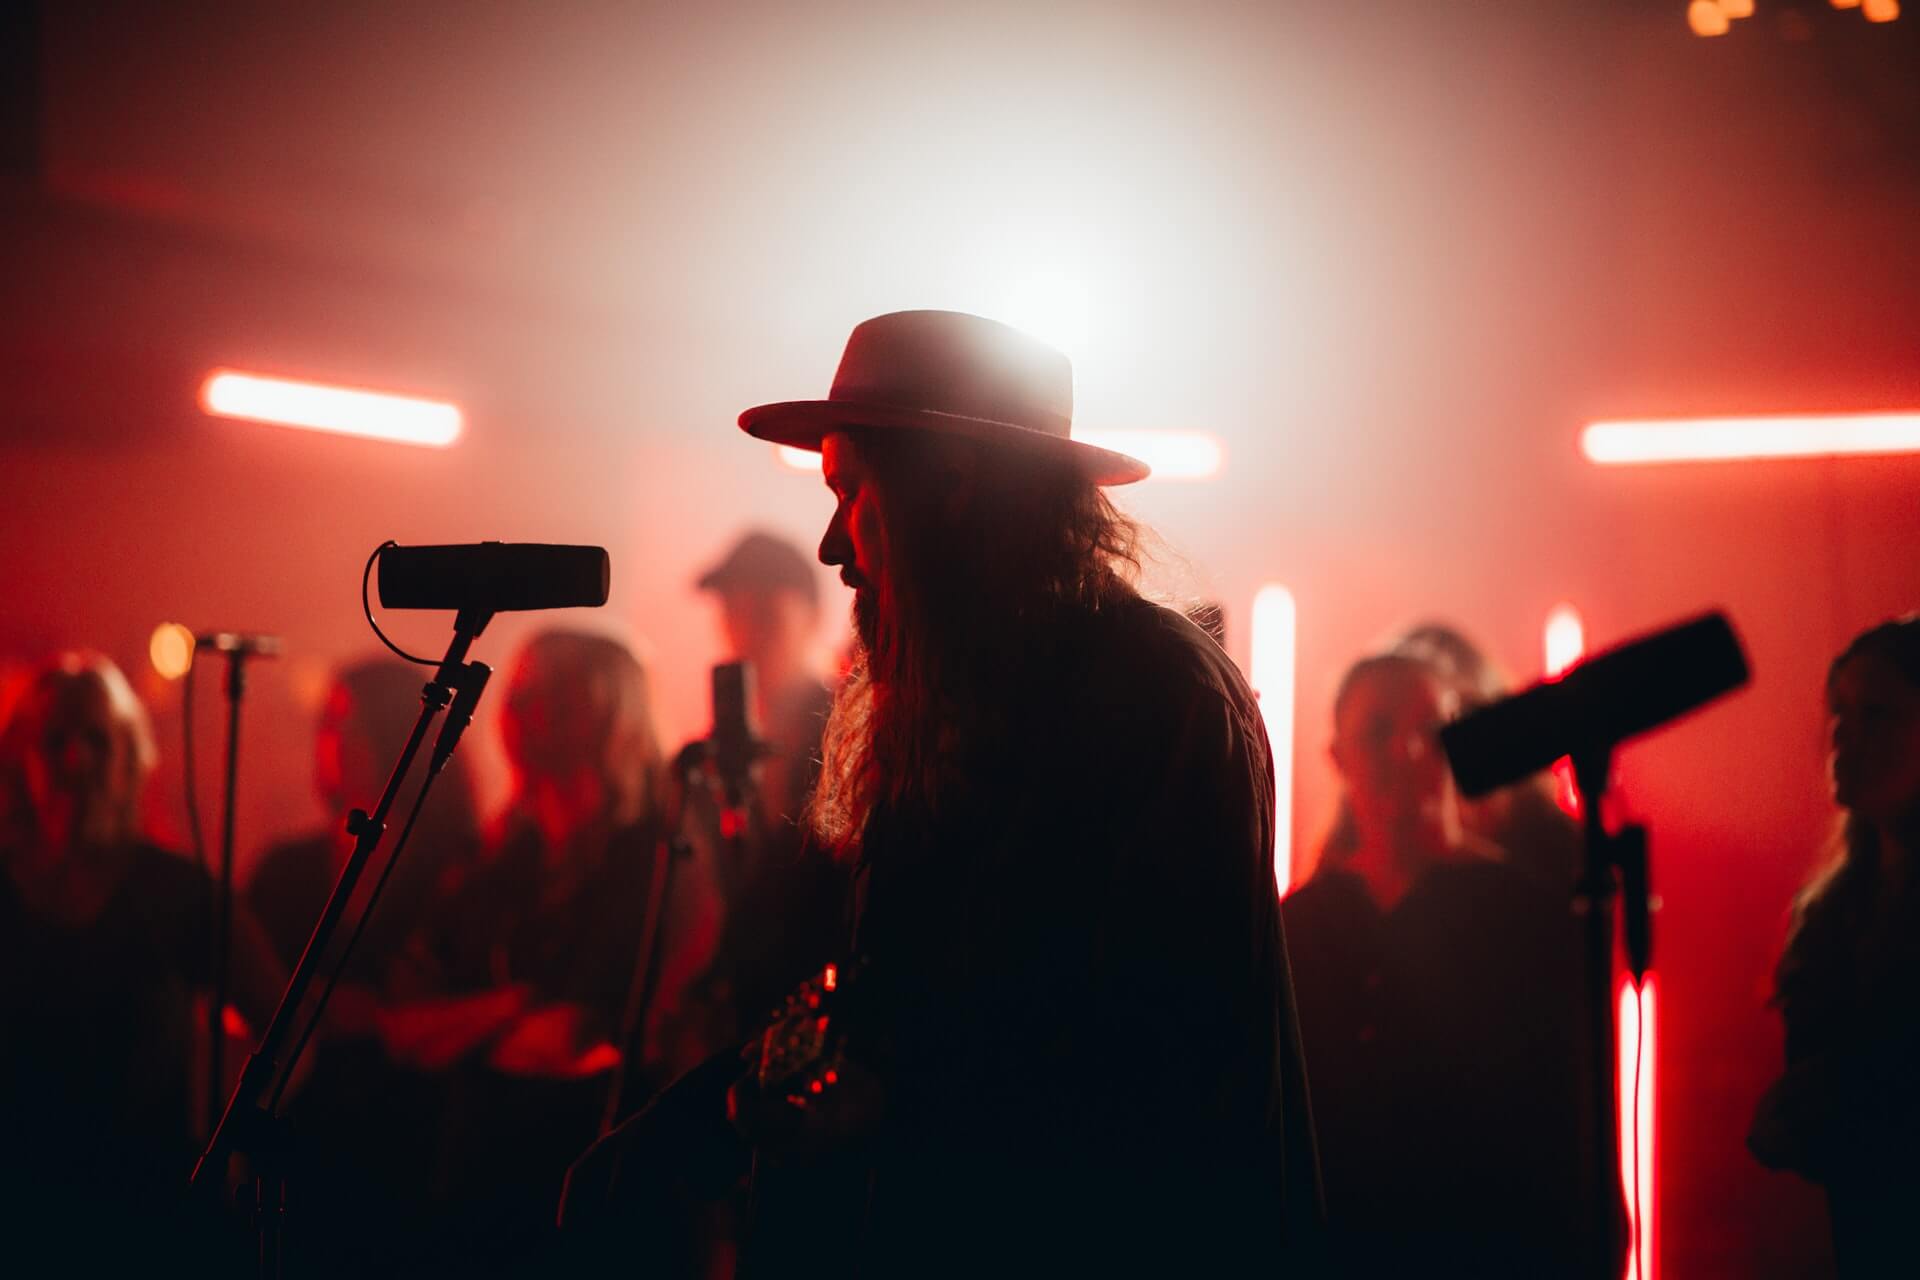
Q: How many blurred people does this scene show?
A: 7